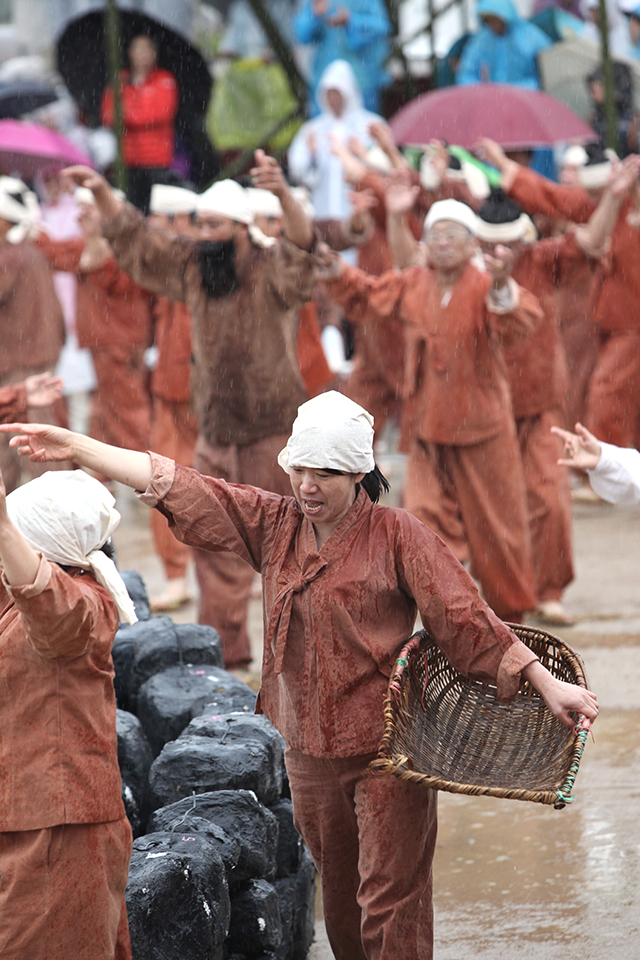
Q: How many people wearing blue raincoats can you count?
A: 2